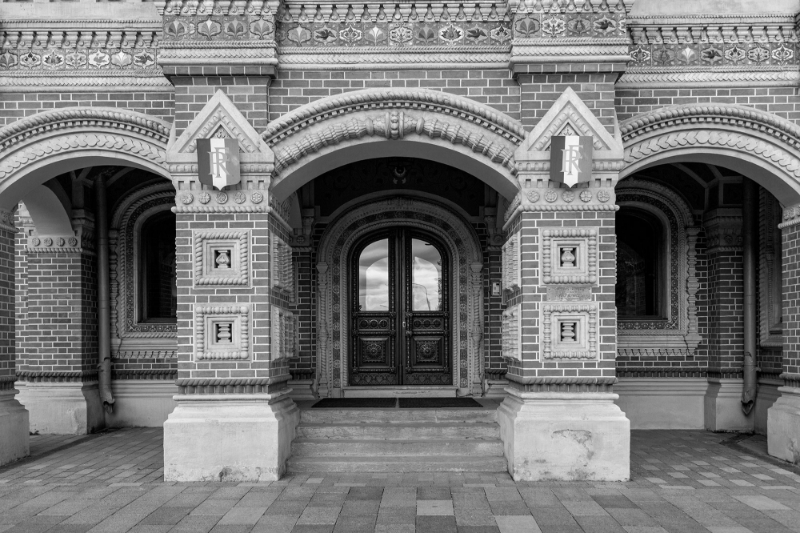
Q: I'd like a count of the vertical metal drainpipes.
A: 2